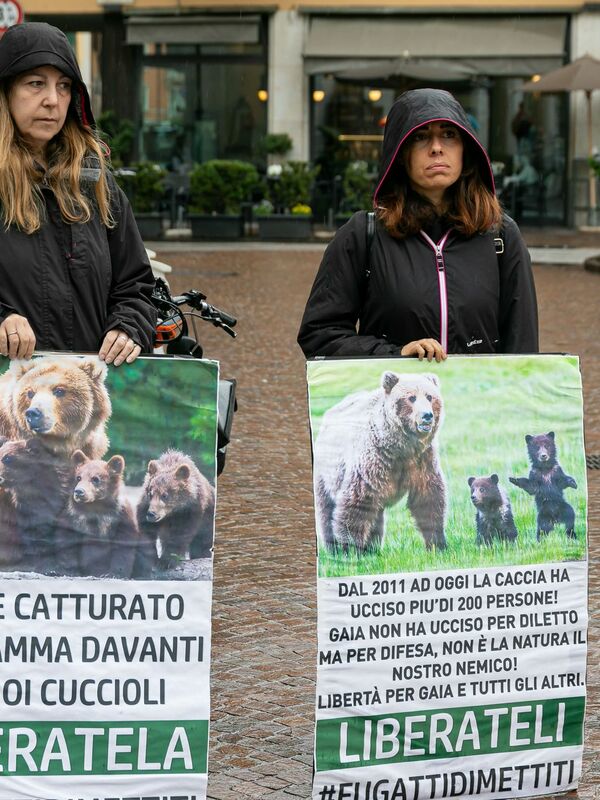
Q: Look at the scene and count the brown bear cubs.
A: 5